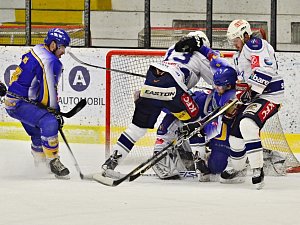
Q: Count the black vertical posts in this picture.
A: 5